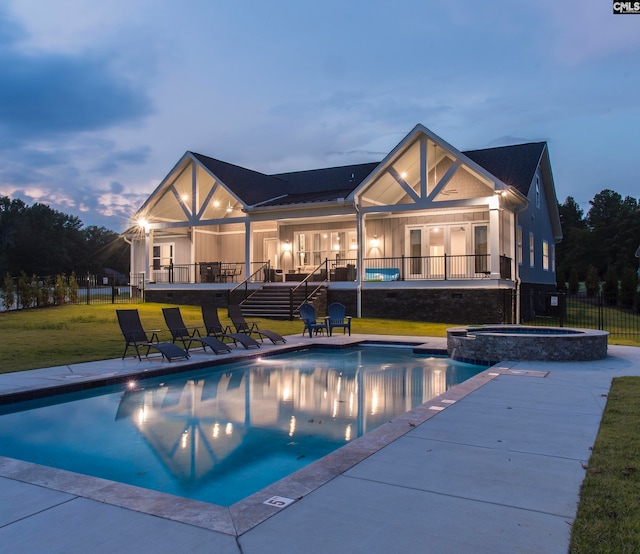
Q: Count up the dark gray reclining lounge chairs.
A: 4